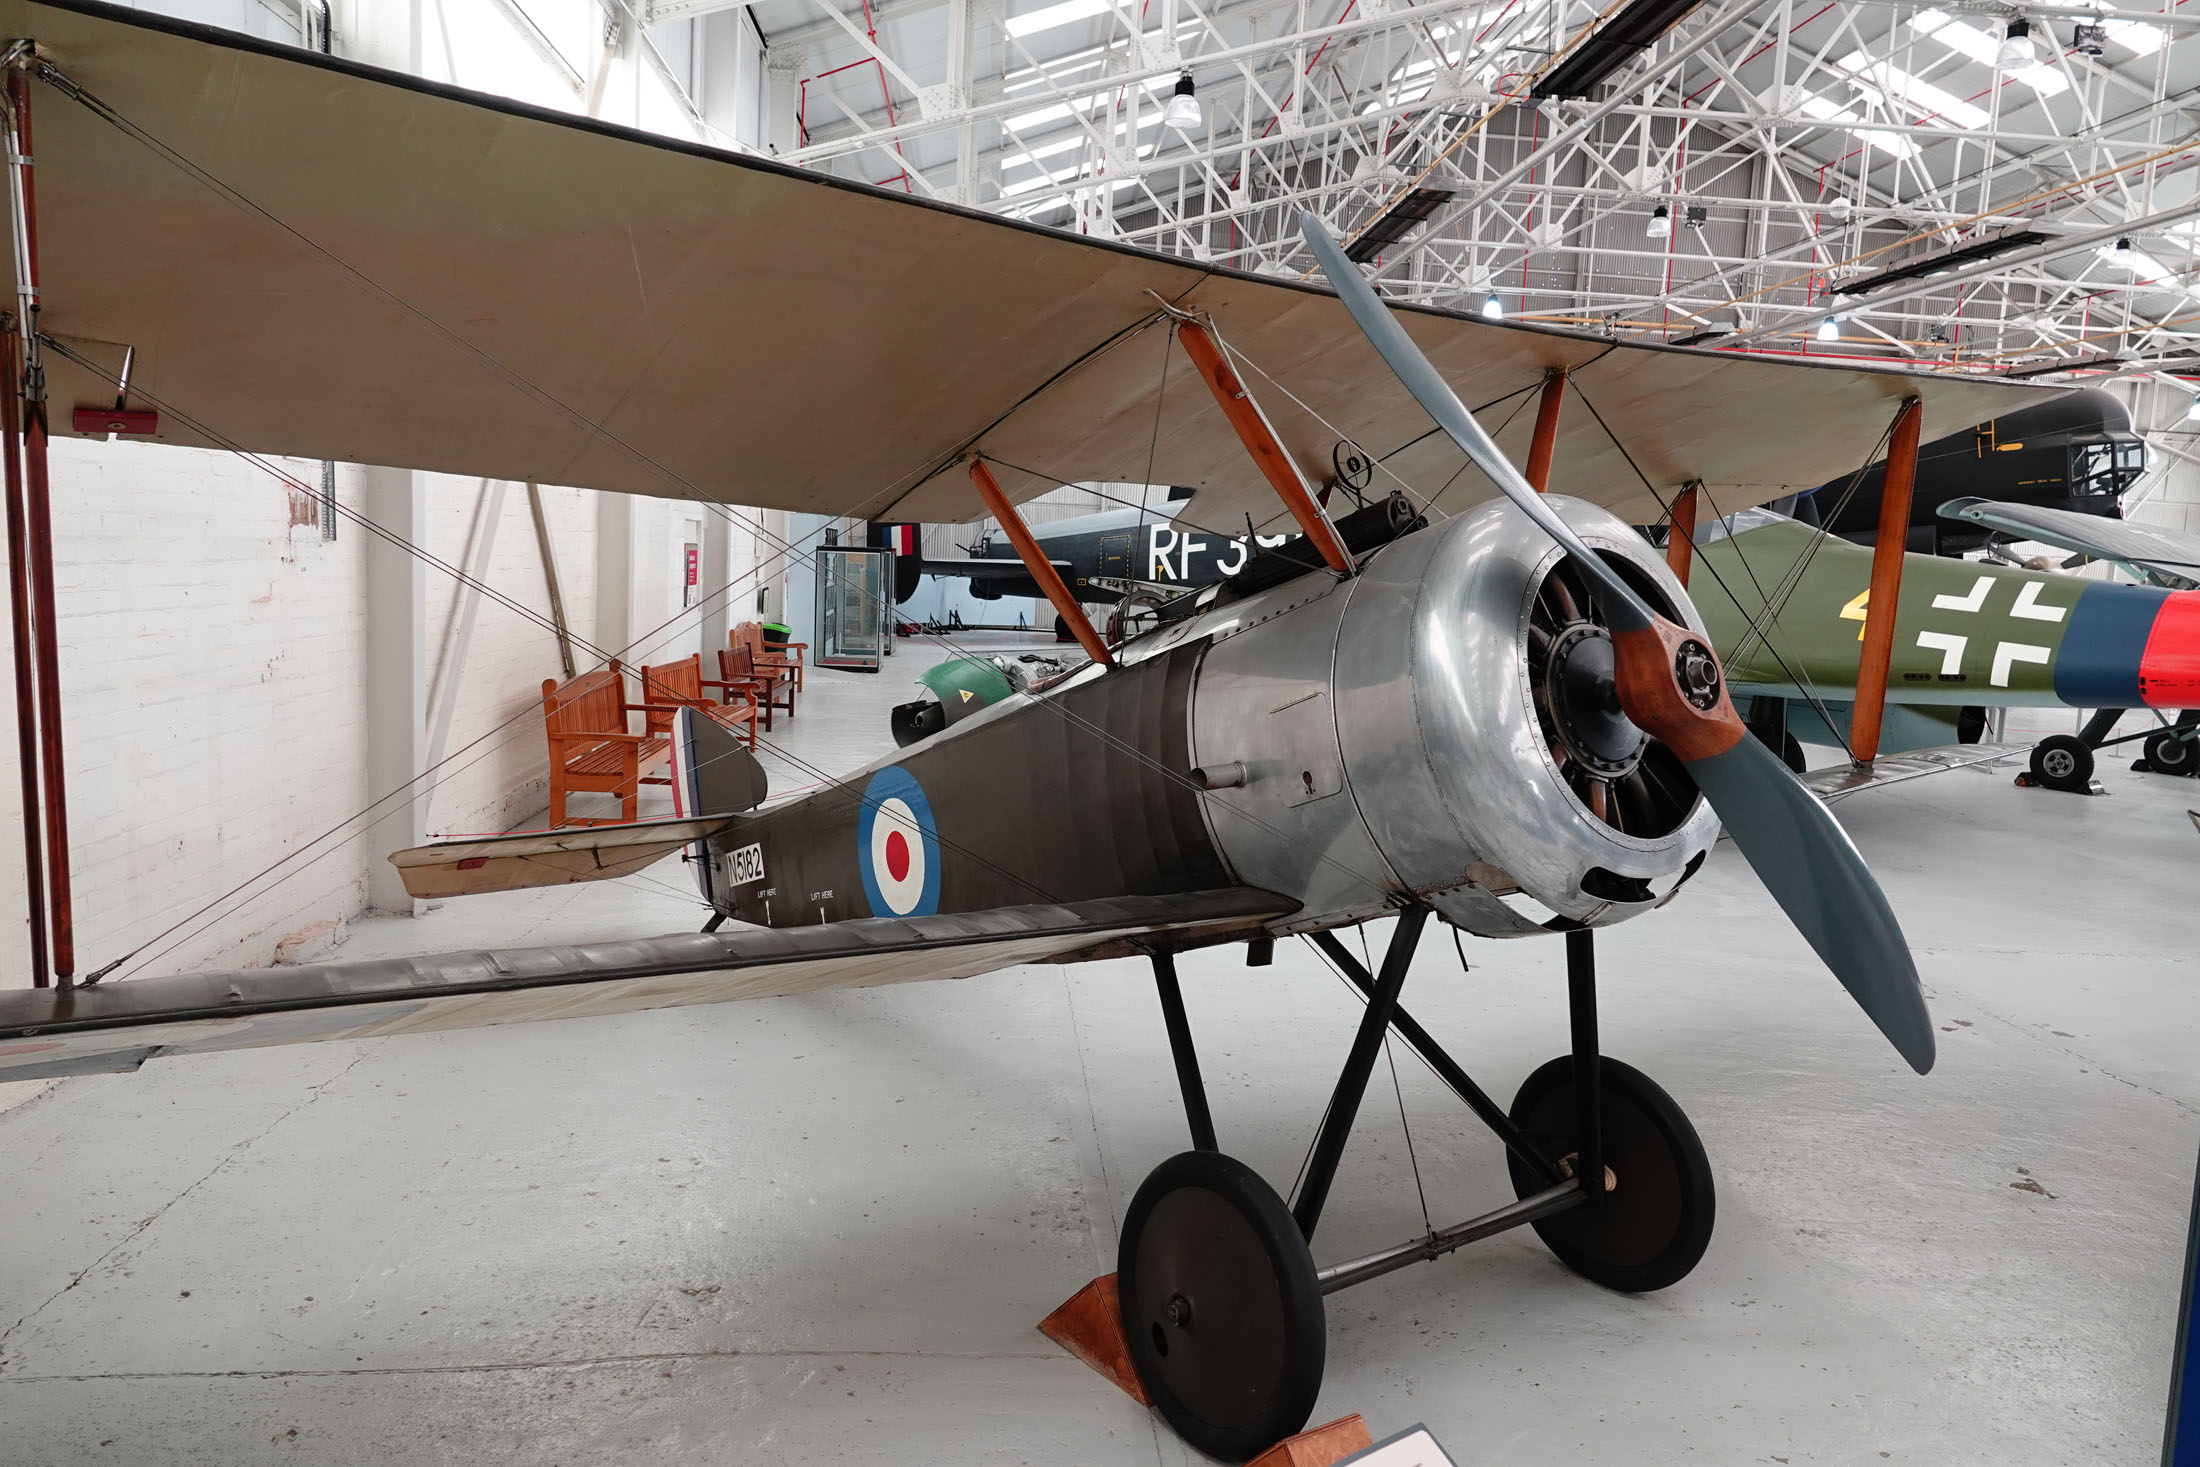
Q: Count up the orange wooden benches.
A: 4